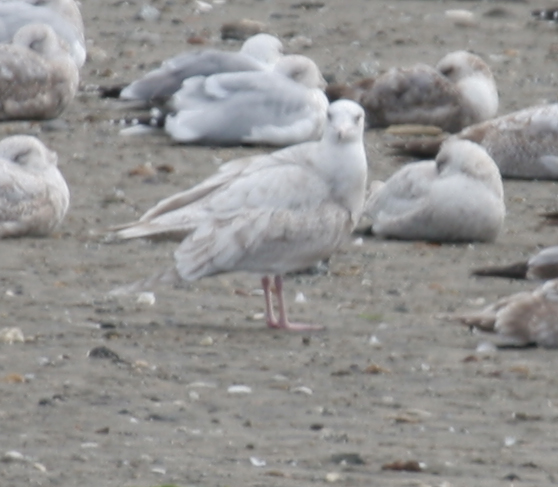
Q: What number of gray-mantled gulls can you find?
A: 3